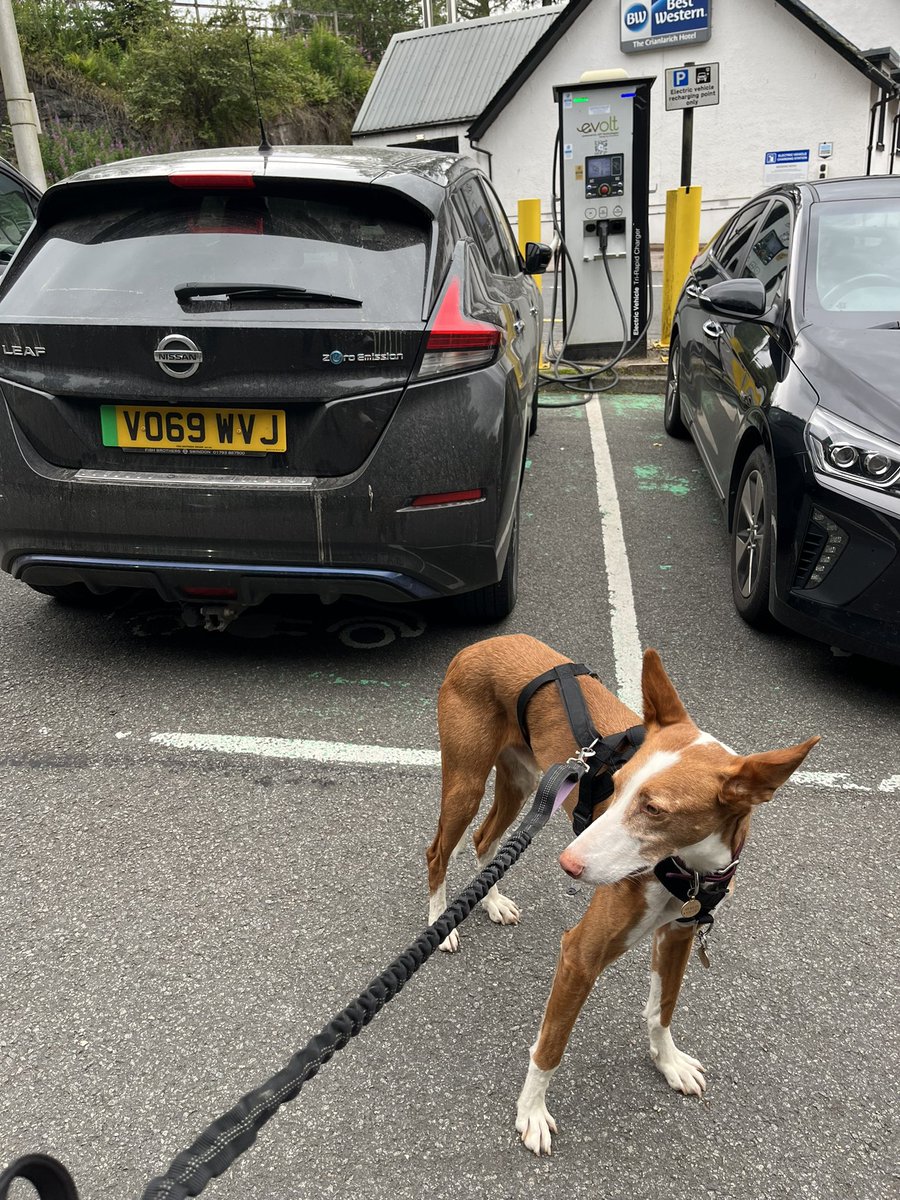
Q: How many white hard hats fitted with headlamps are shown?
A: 0